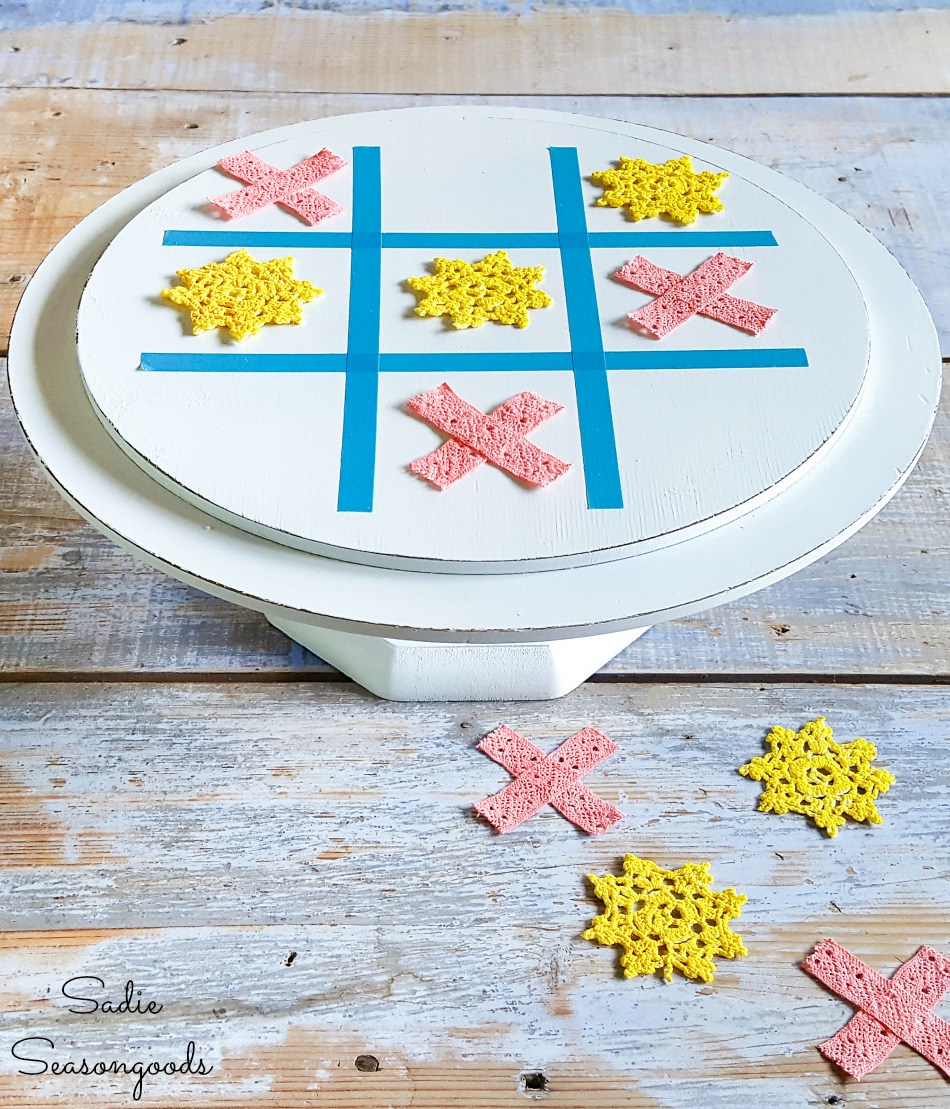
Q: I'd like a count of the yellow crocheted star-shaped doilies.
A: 5